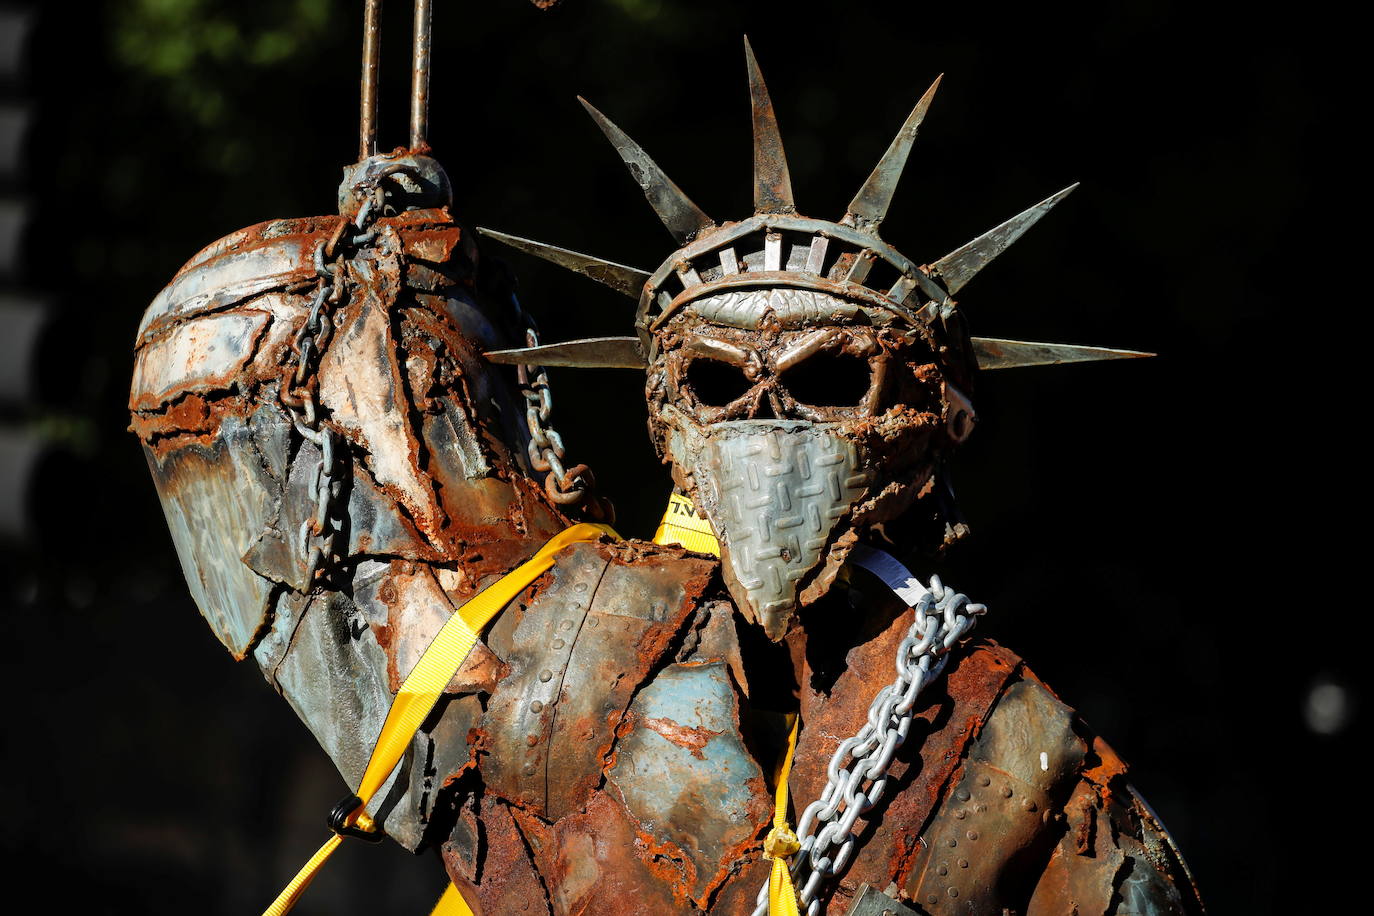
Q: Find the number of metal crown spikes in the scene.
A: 7